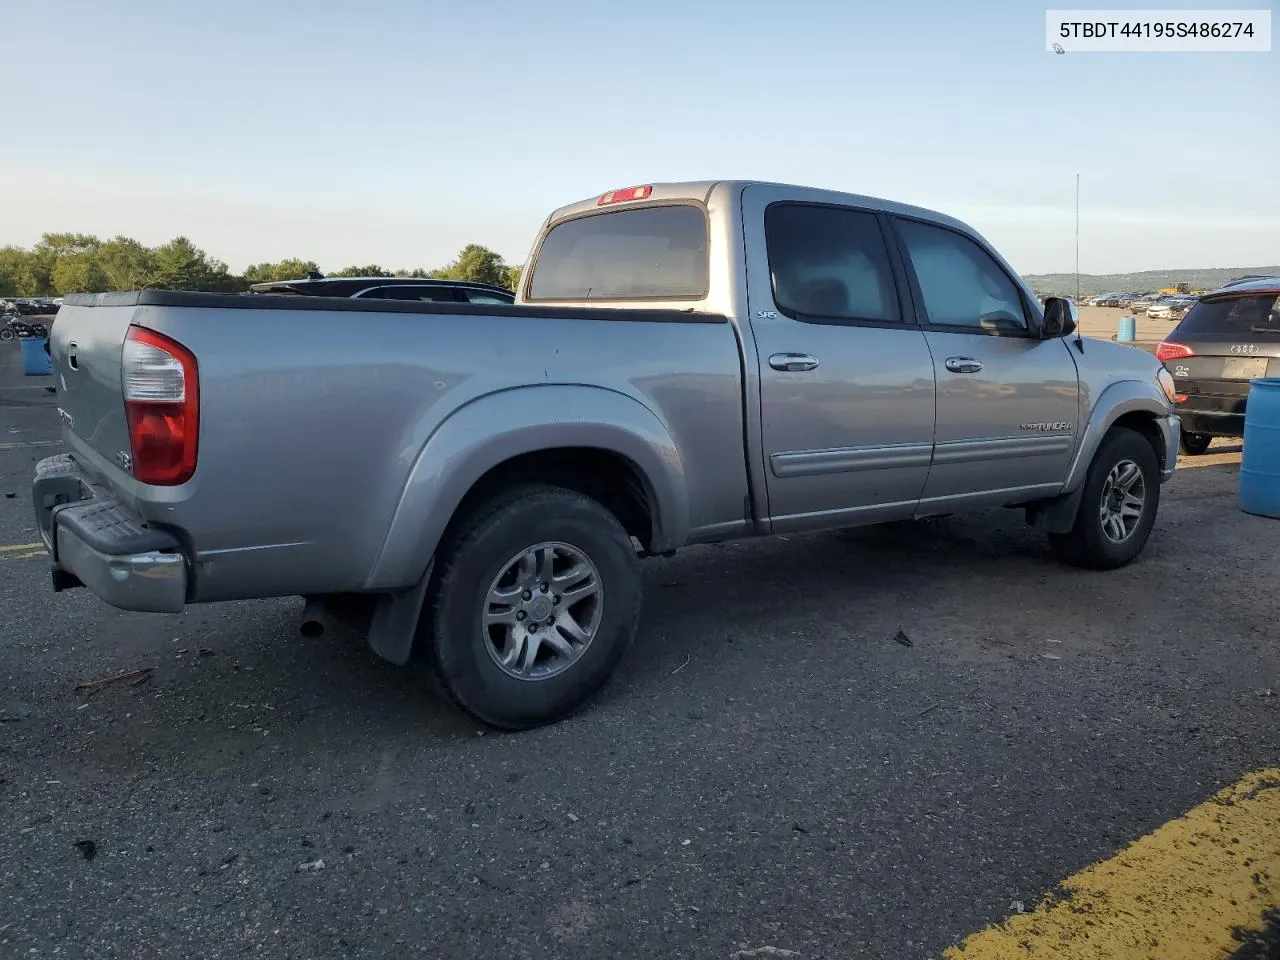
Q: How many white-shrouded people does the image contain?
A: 0